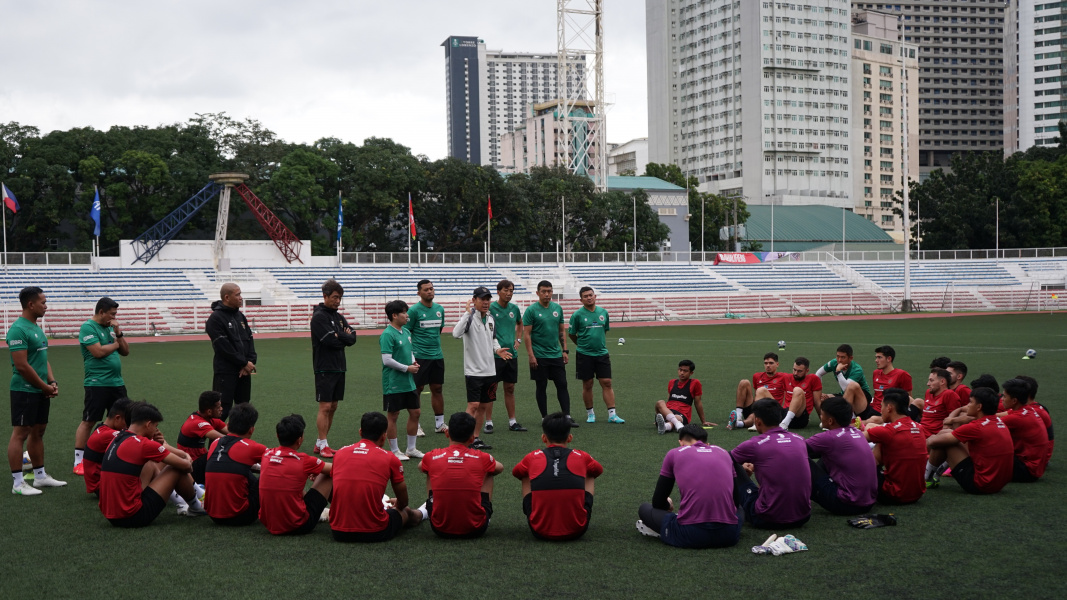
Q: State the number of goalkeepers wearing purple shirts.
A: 3